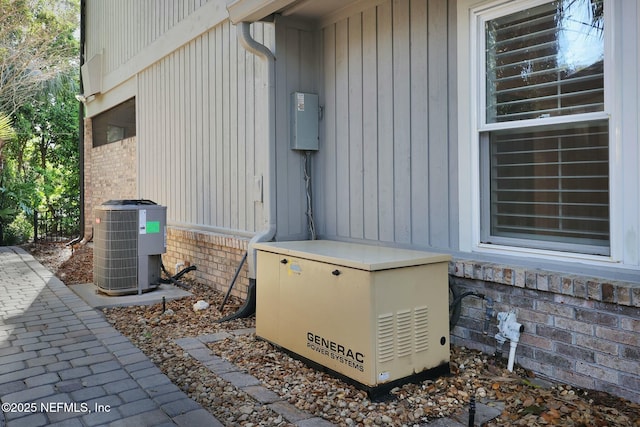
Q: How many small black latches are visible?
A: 2